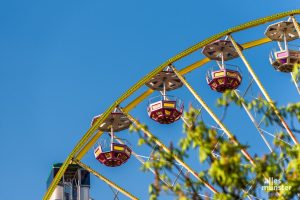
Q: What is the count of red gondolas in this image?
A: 3